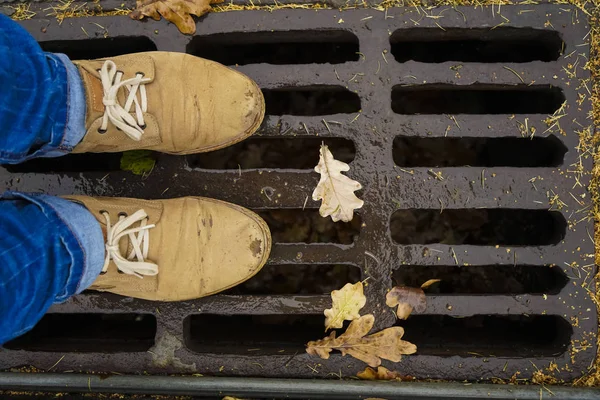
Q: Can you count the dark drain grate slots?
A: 15